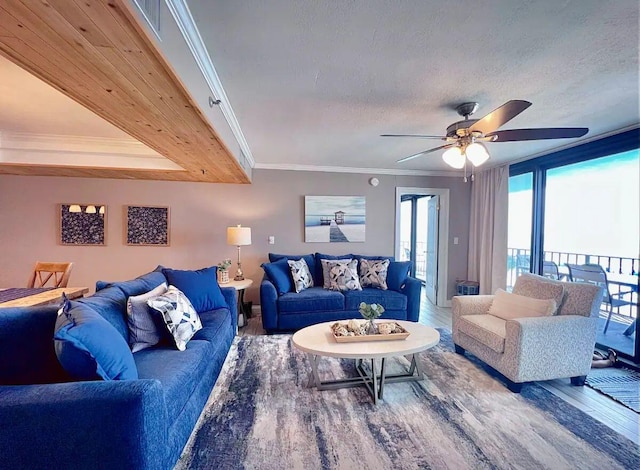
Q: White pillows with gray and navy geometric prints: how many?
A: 4